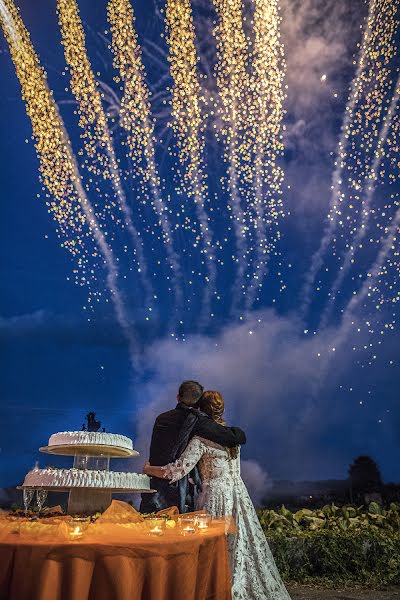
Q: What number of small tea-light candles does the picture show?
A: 4